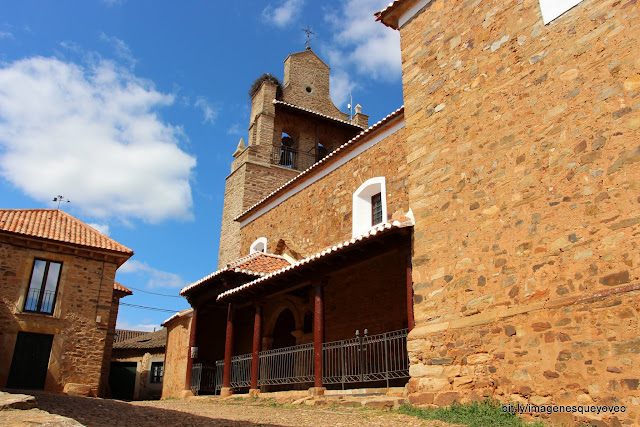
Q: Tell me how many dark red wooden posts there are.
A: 5